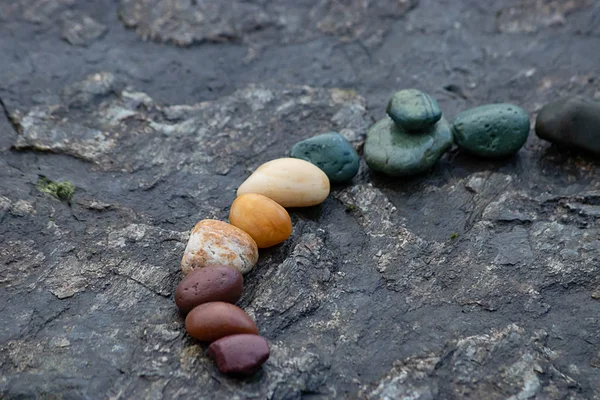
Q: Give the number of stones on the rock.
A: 11